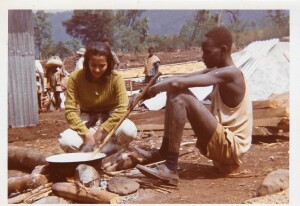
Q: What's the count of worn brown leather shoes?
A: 2